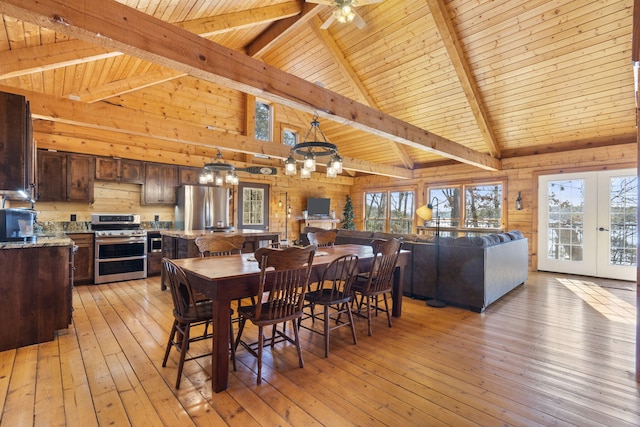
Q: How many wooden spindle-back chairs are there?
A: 6